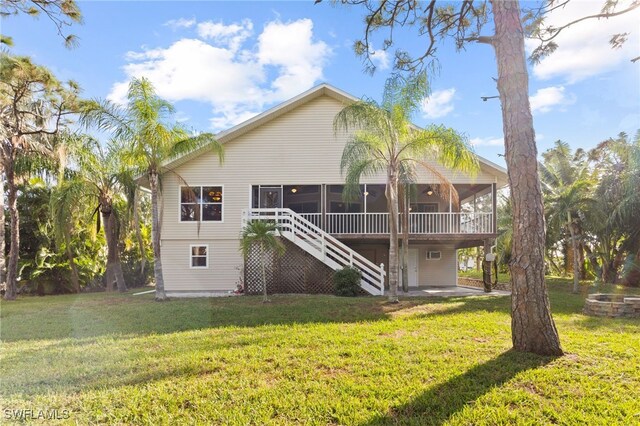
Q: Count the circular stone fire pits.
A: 1